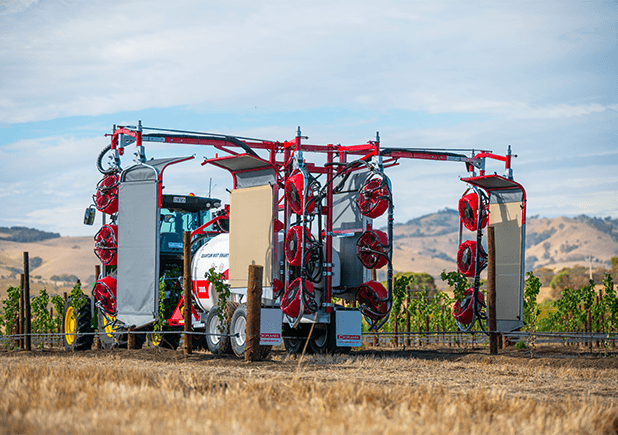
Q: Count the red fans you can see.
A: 12